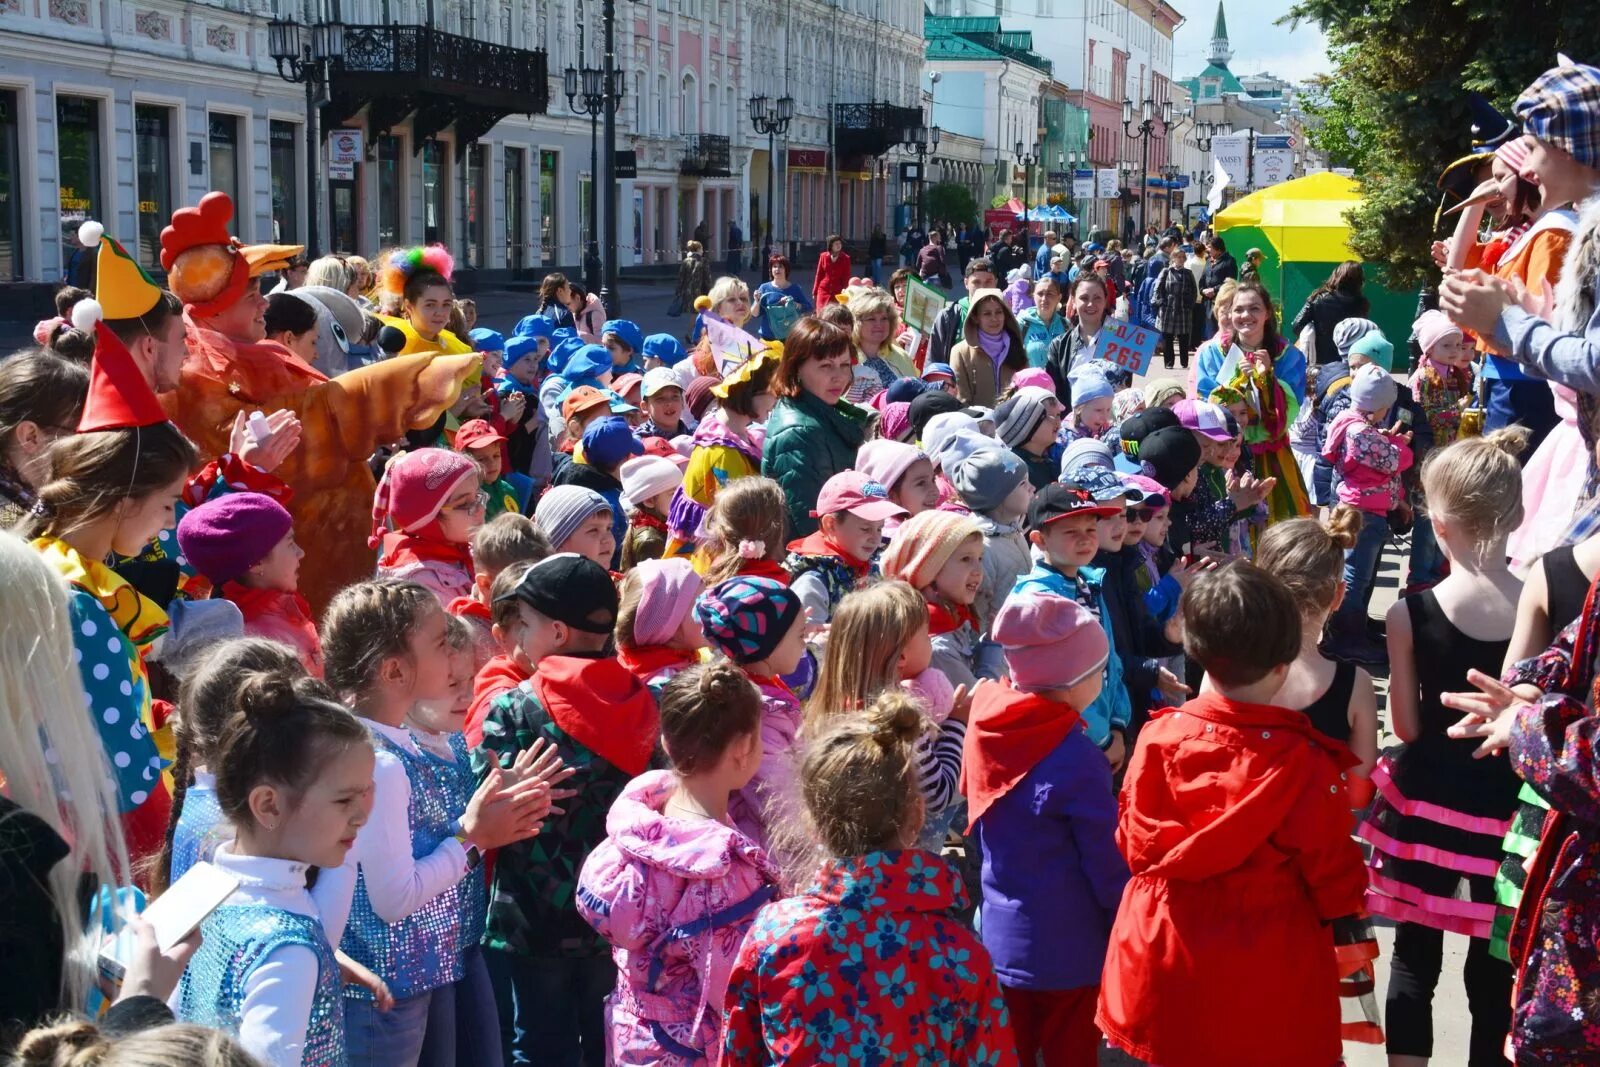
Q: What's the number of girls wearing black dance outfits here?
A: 3